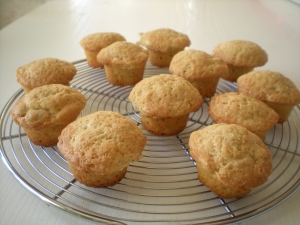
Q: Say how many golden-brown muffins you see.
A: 12